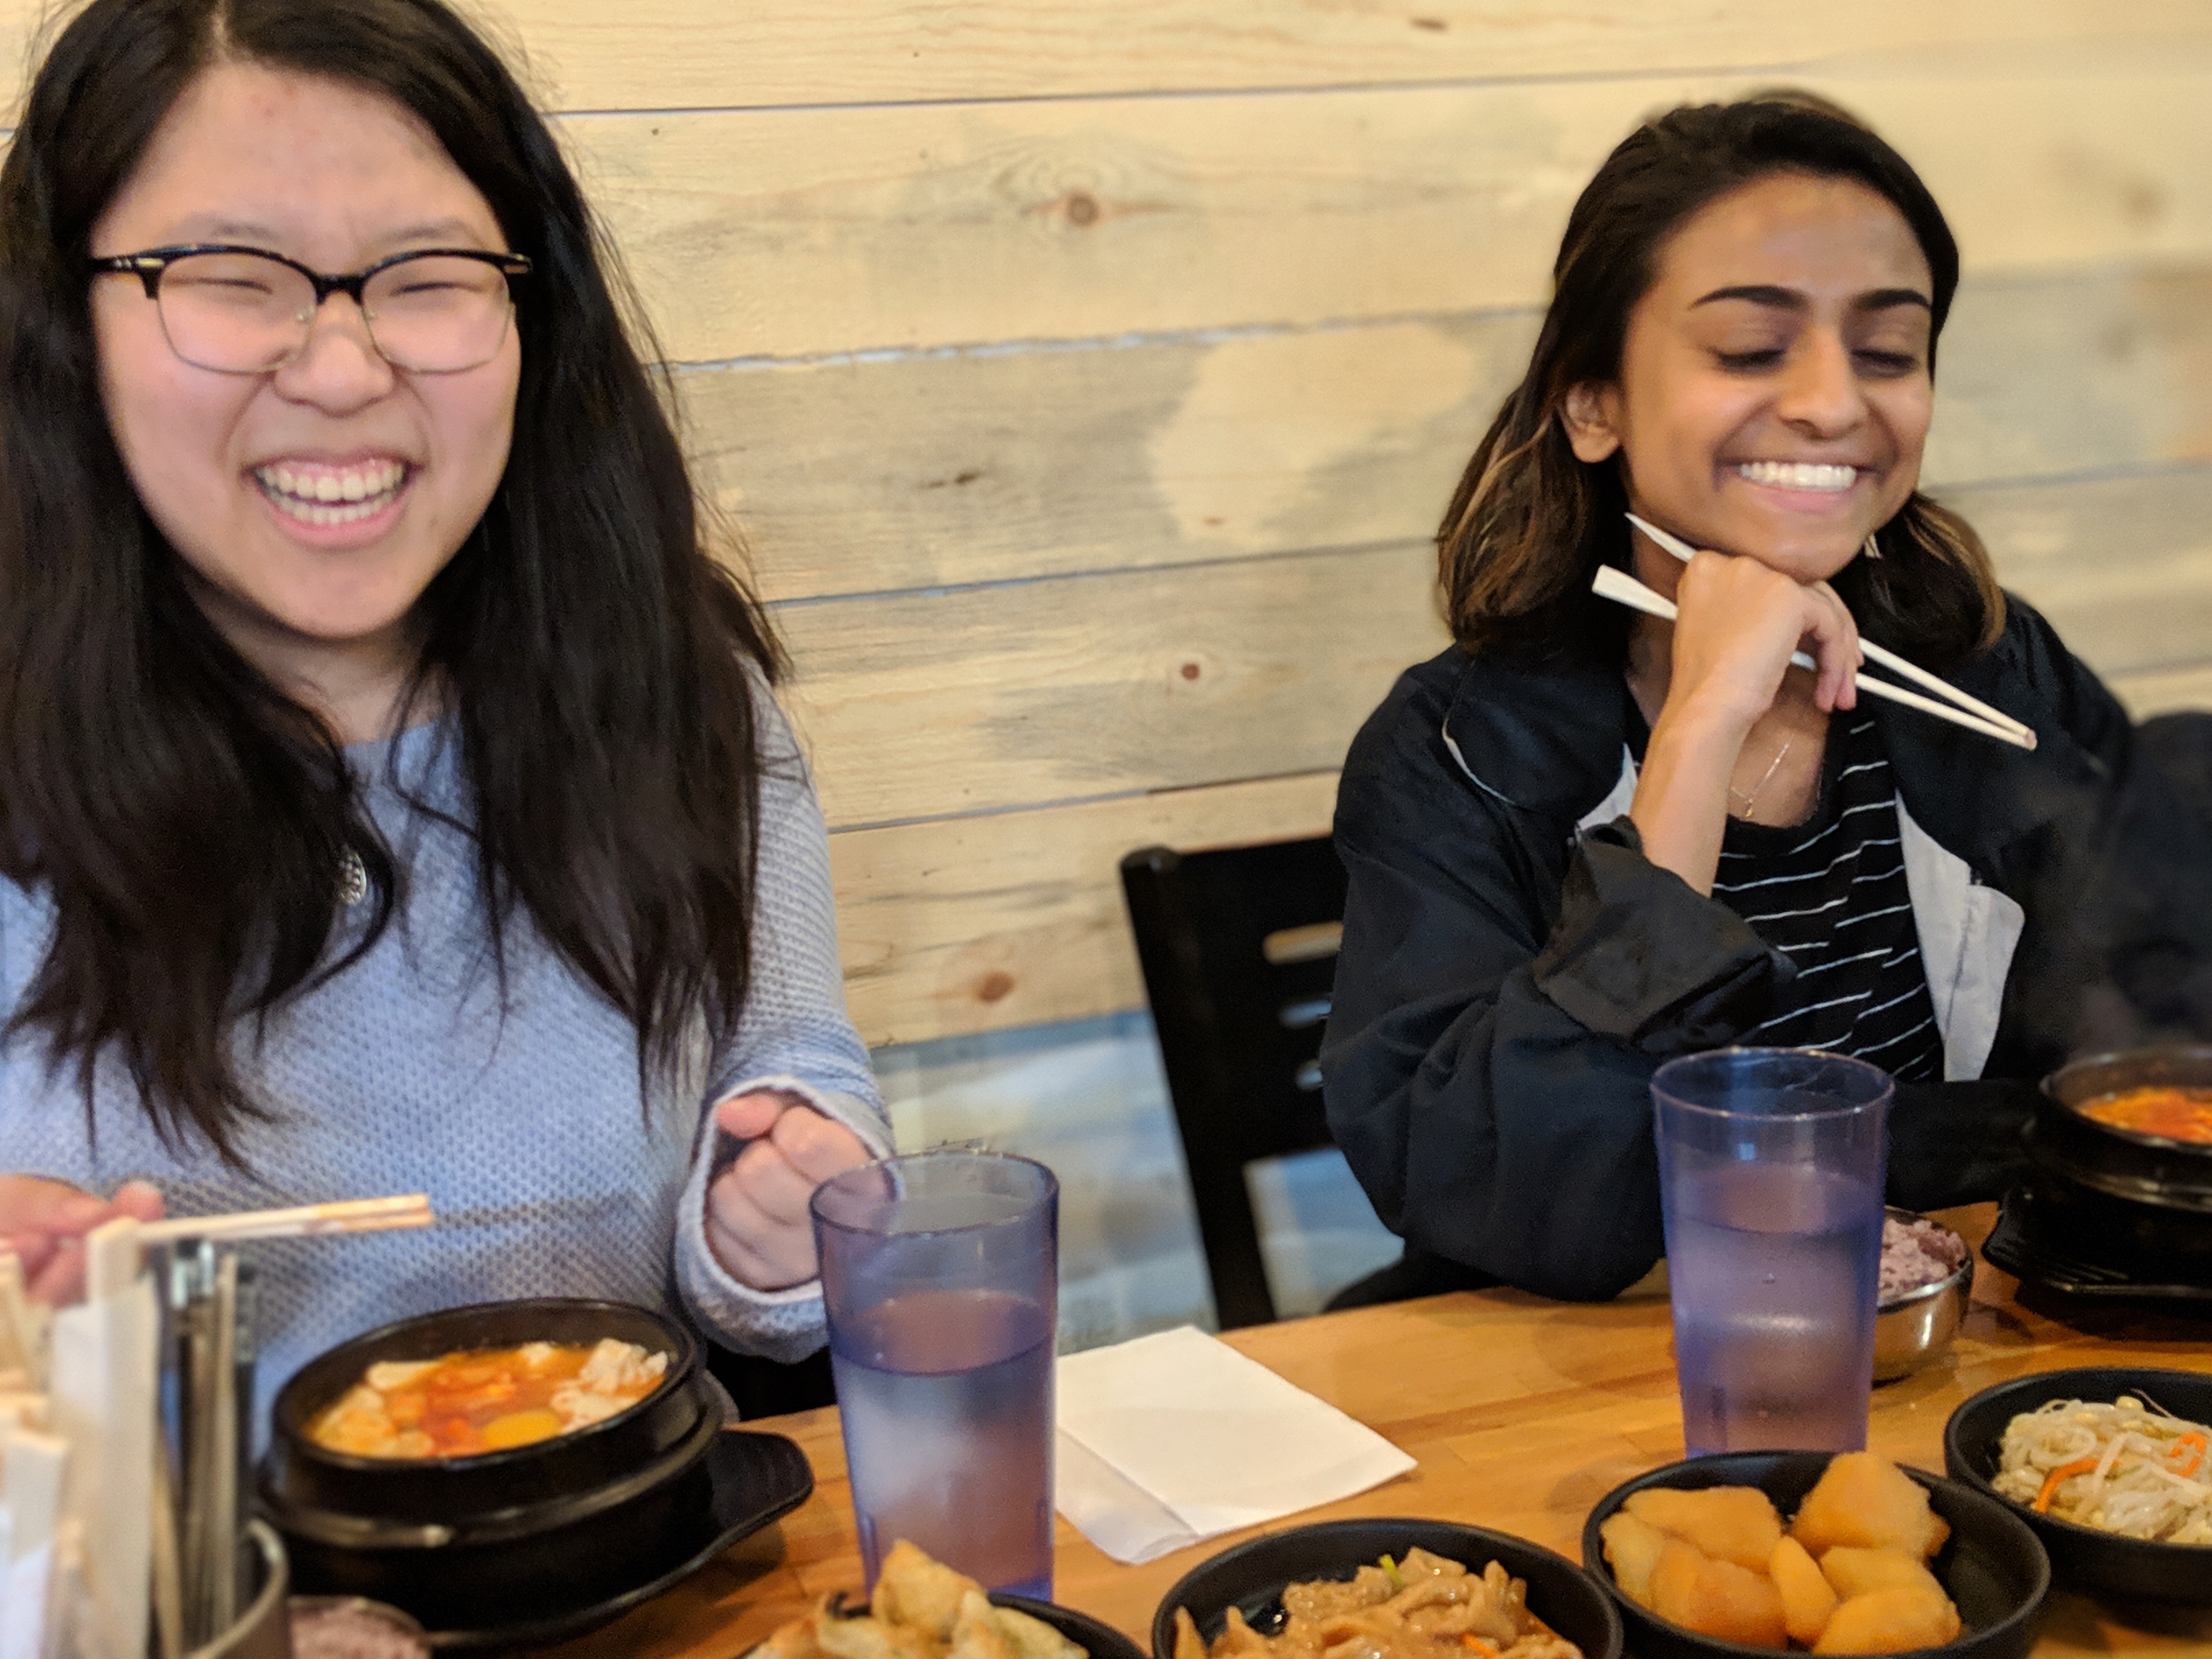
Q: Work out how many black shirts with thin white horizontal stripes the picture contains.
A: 1